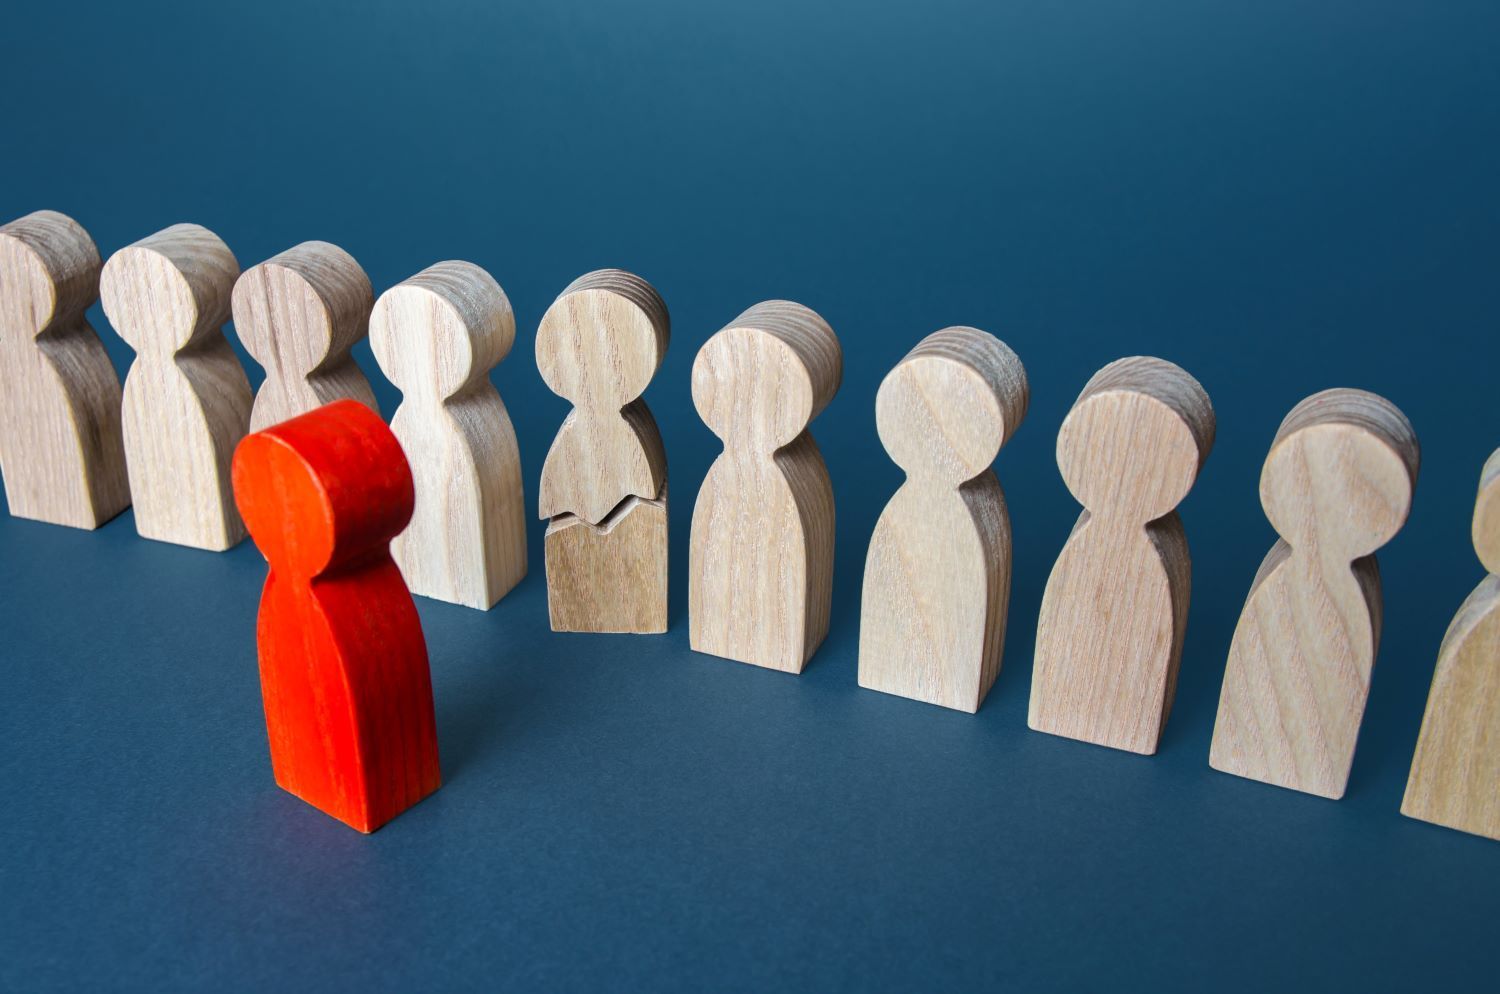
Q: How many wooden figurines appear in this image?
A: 11